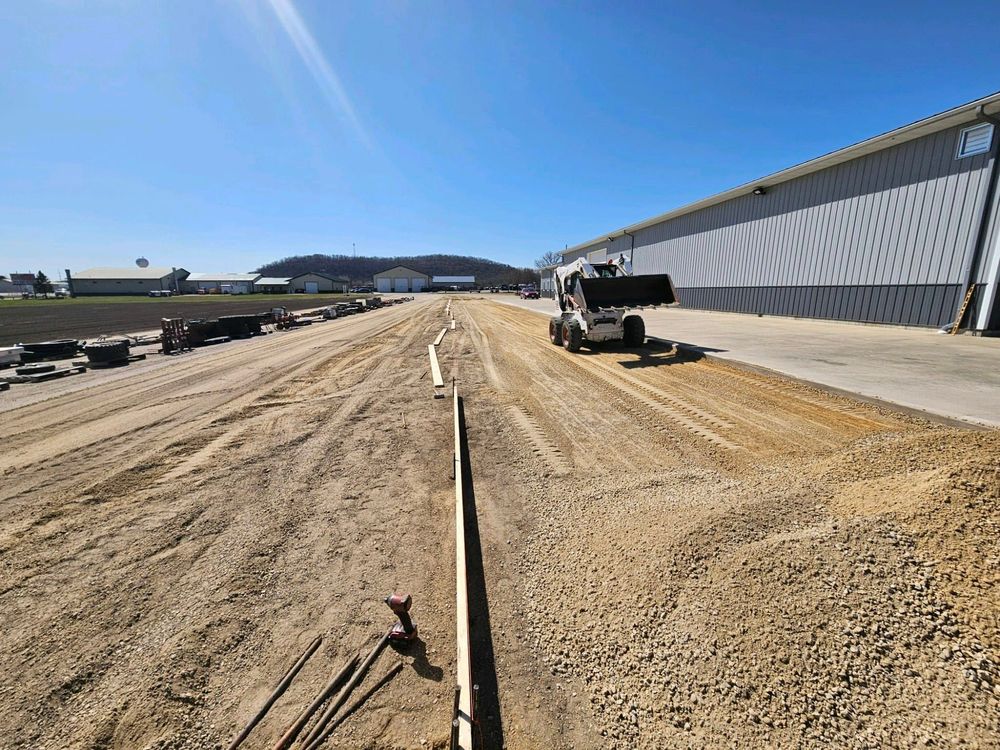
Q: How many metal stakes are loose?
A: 4